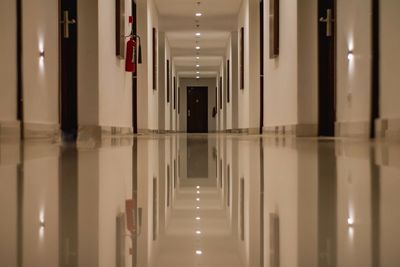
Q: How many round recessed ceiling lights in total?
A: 7